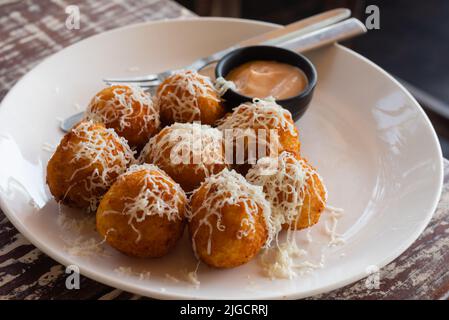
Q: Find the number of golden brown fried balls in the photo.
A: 8